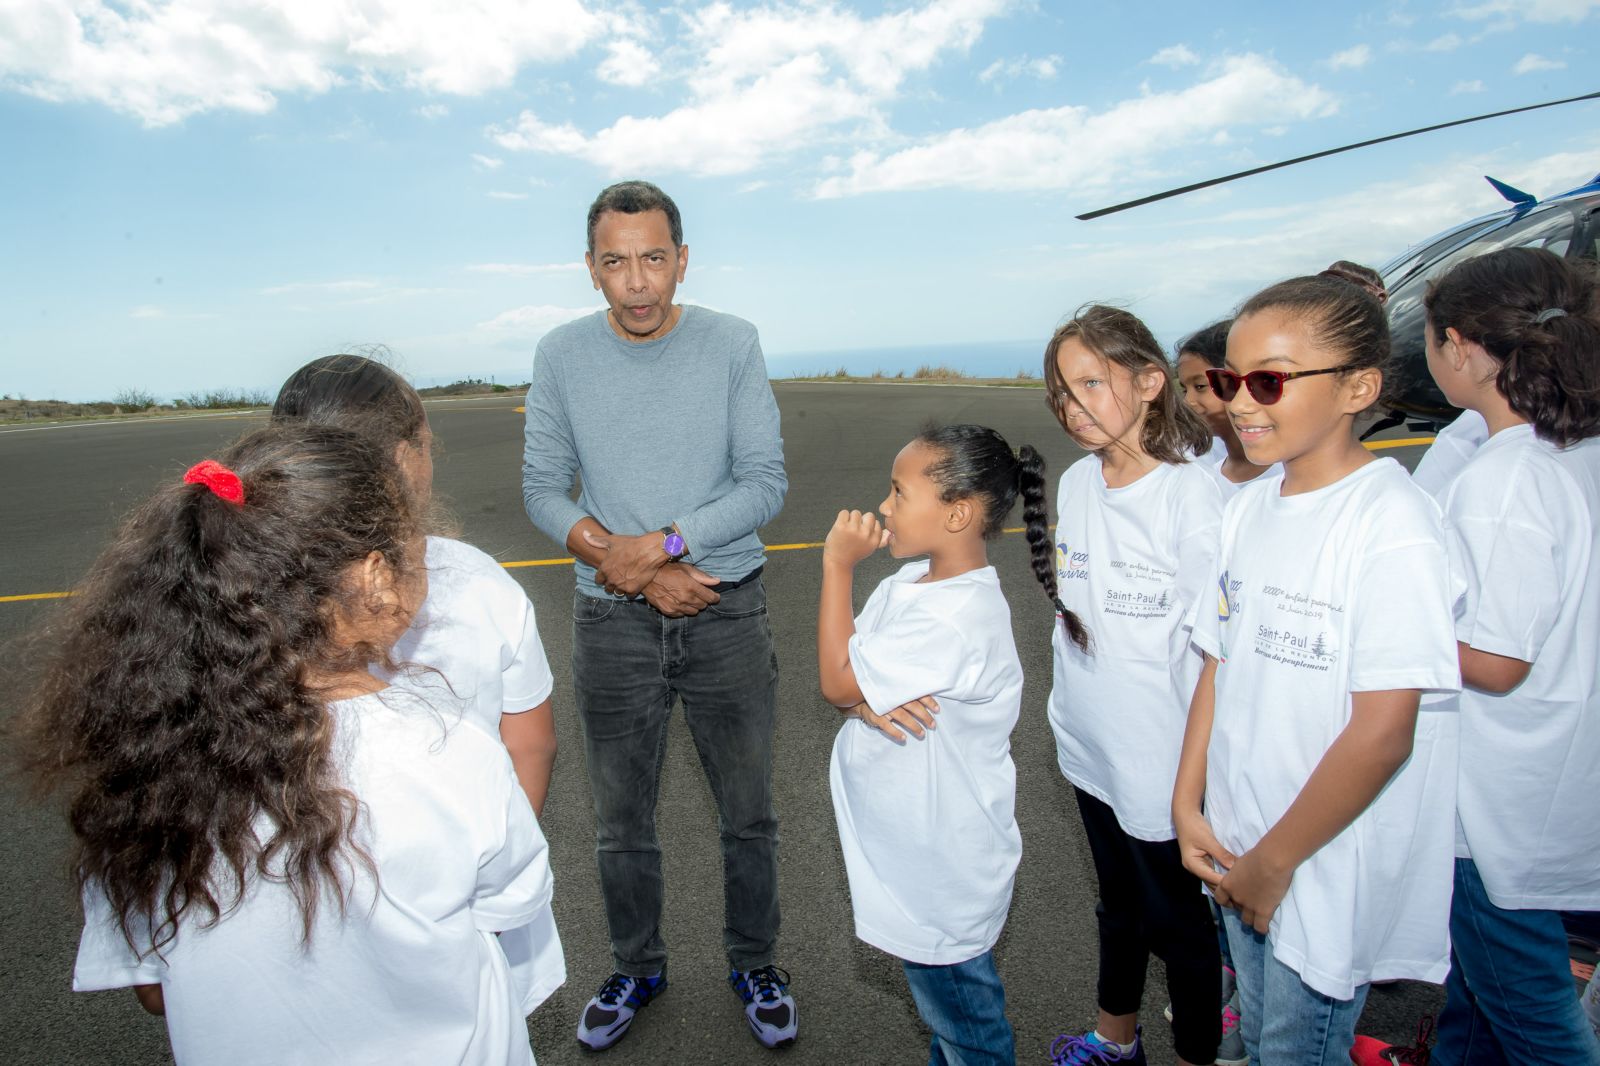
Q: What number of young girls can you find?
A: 7